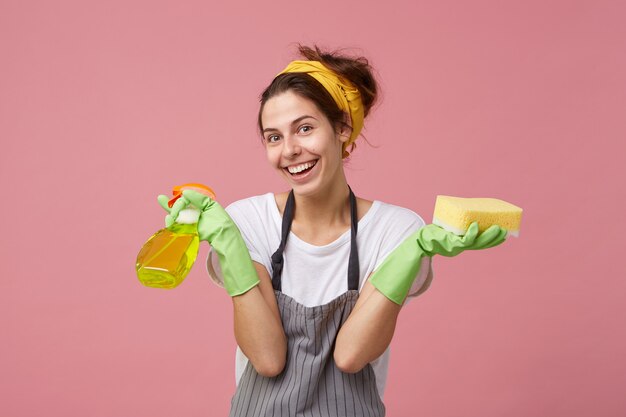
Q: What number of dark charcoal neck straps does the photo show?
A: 2